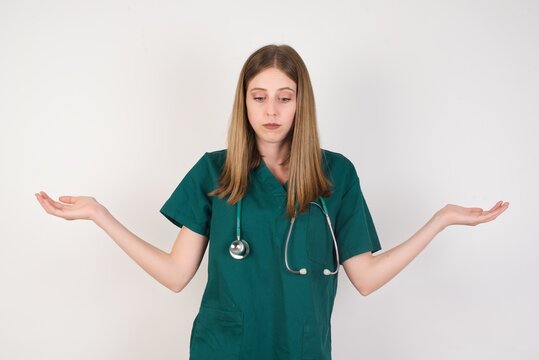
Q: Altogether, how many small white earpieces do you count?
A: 2